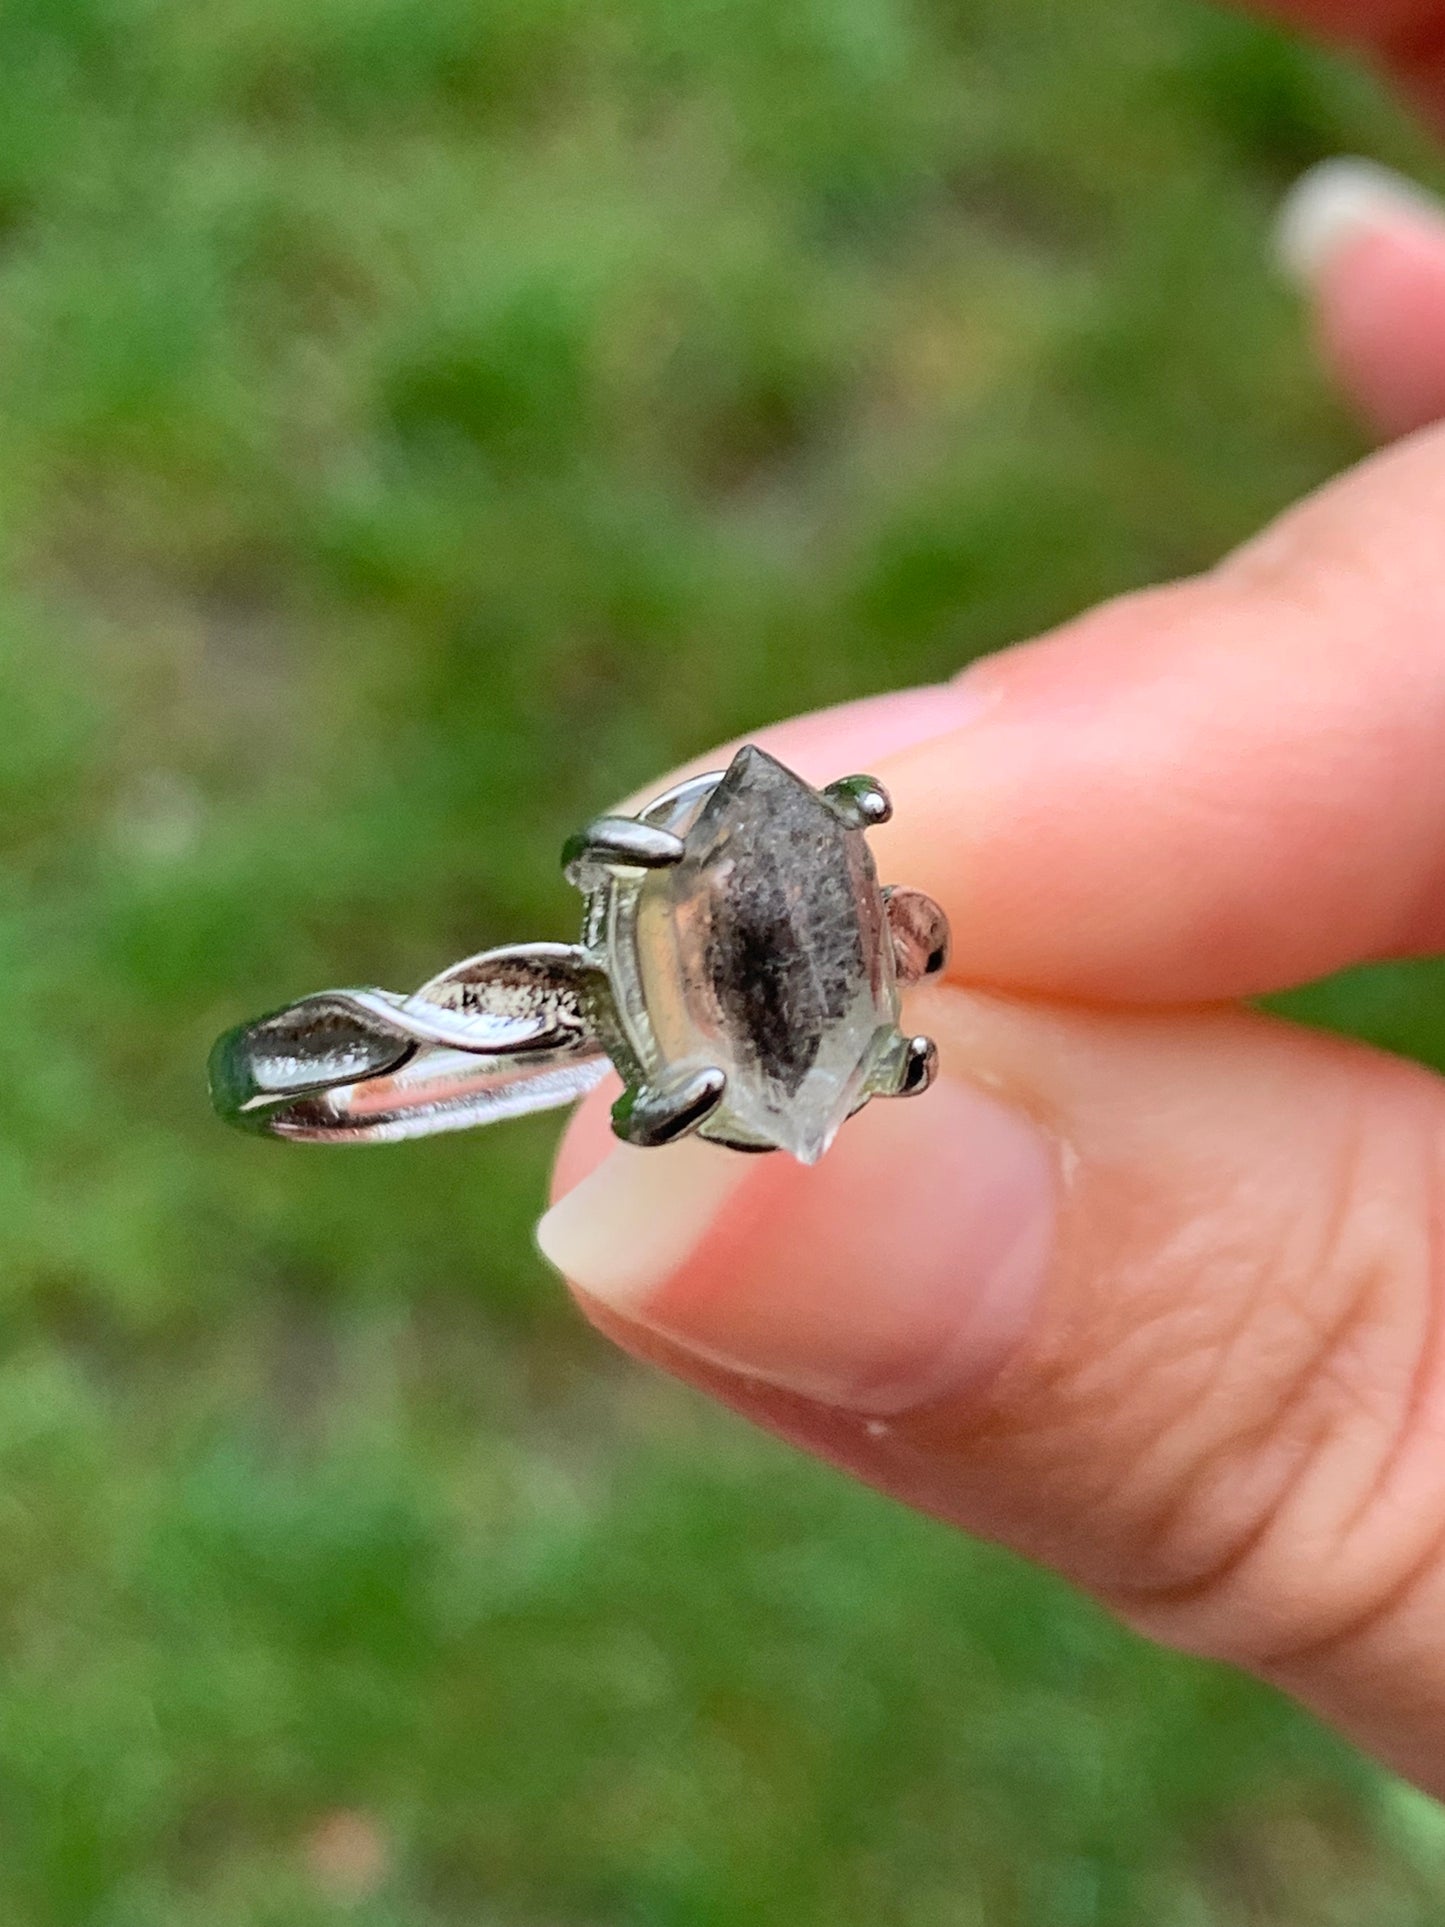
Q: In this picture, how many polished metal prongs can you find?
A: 4